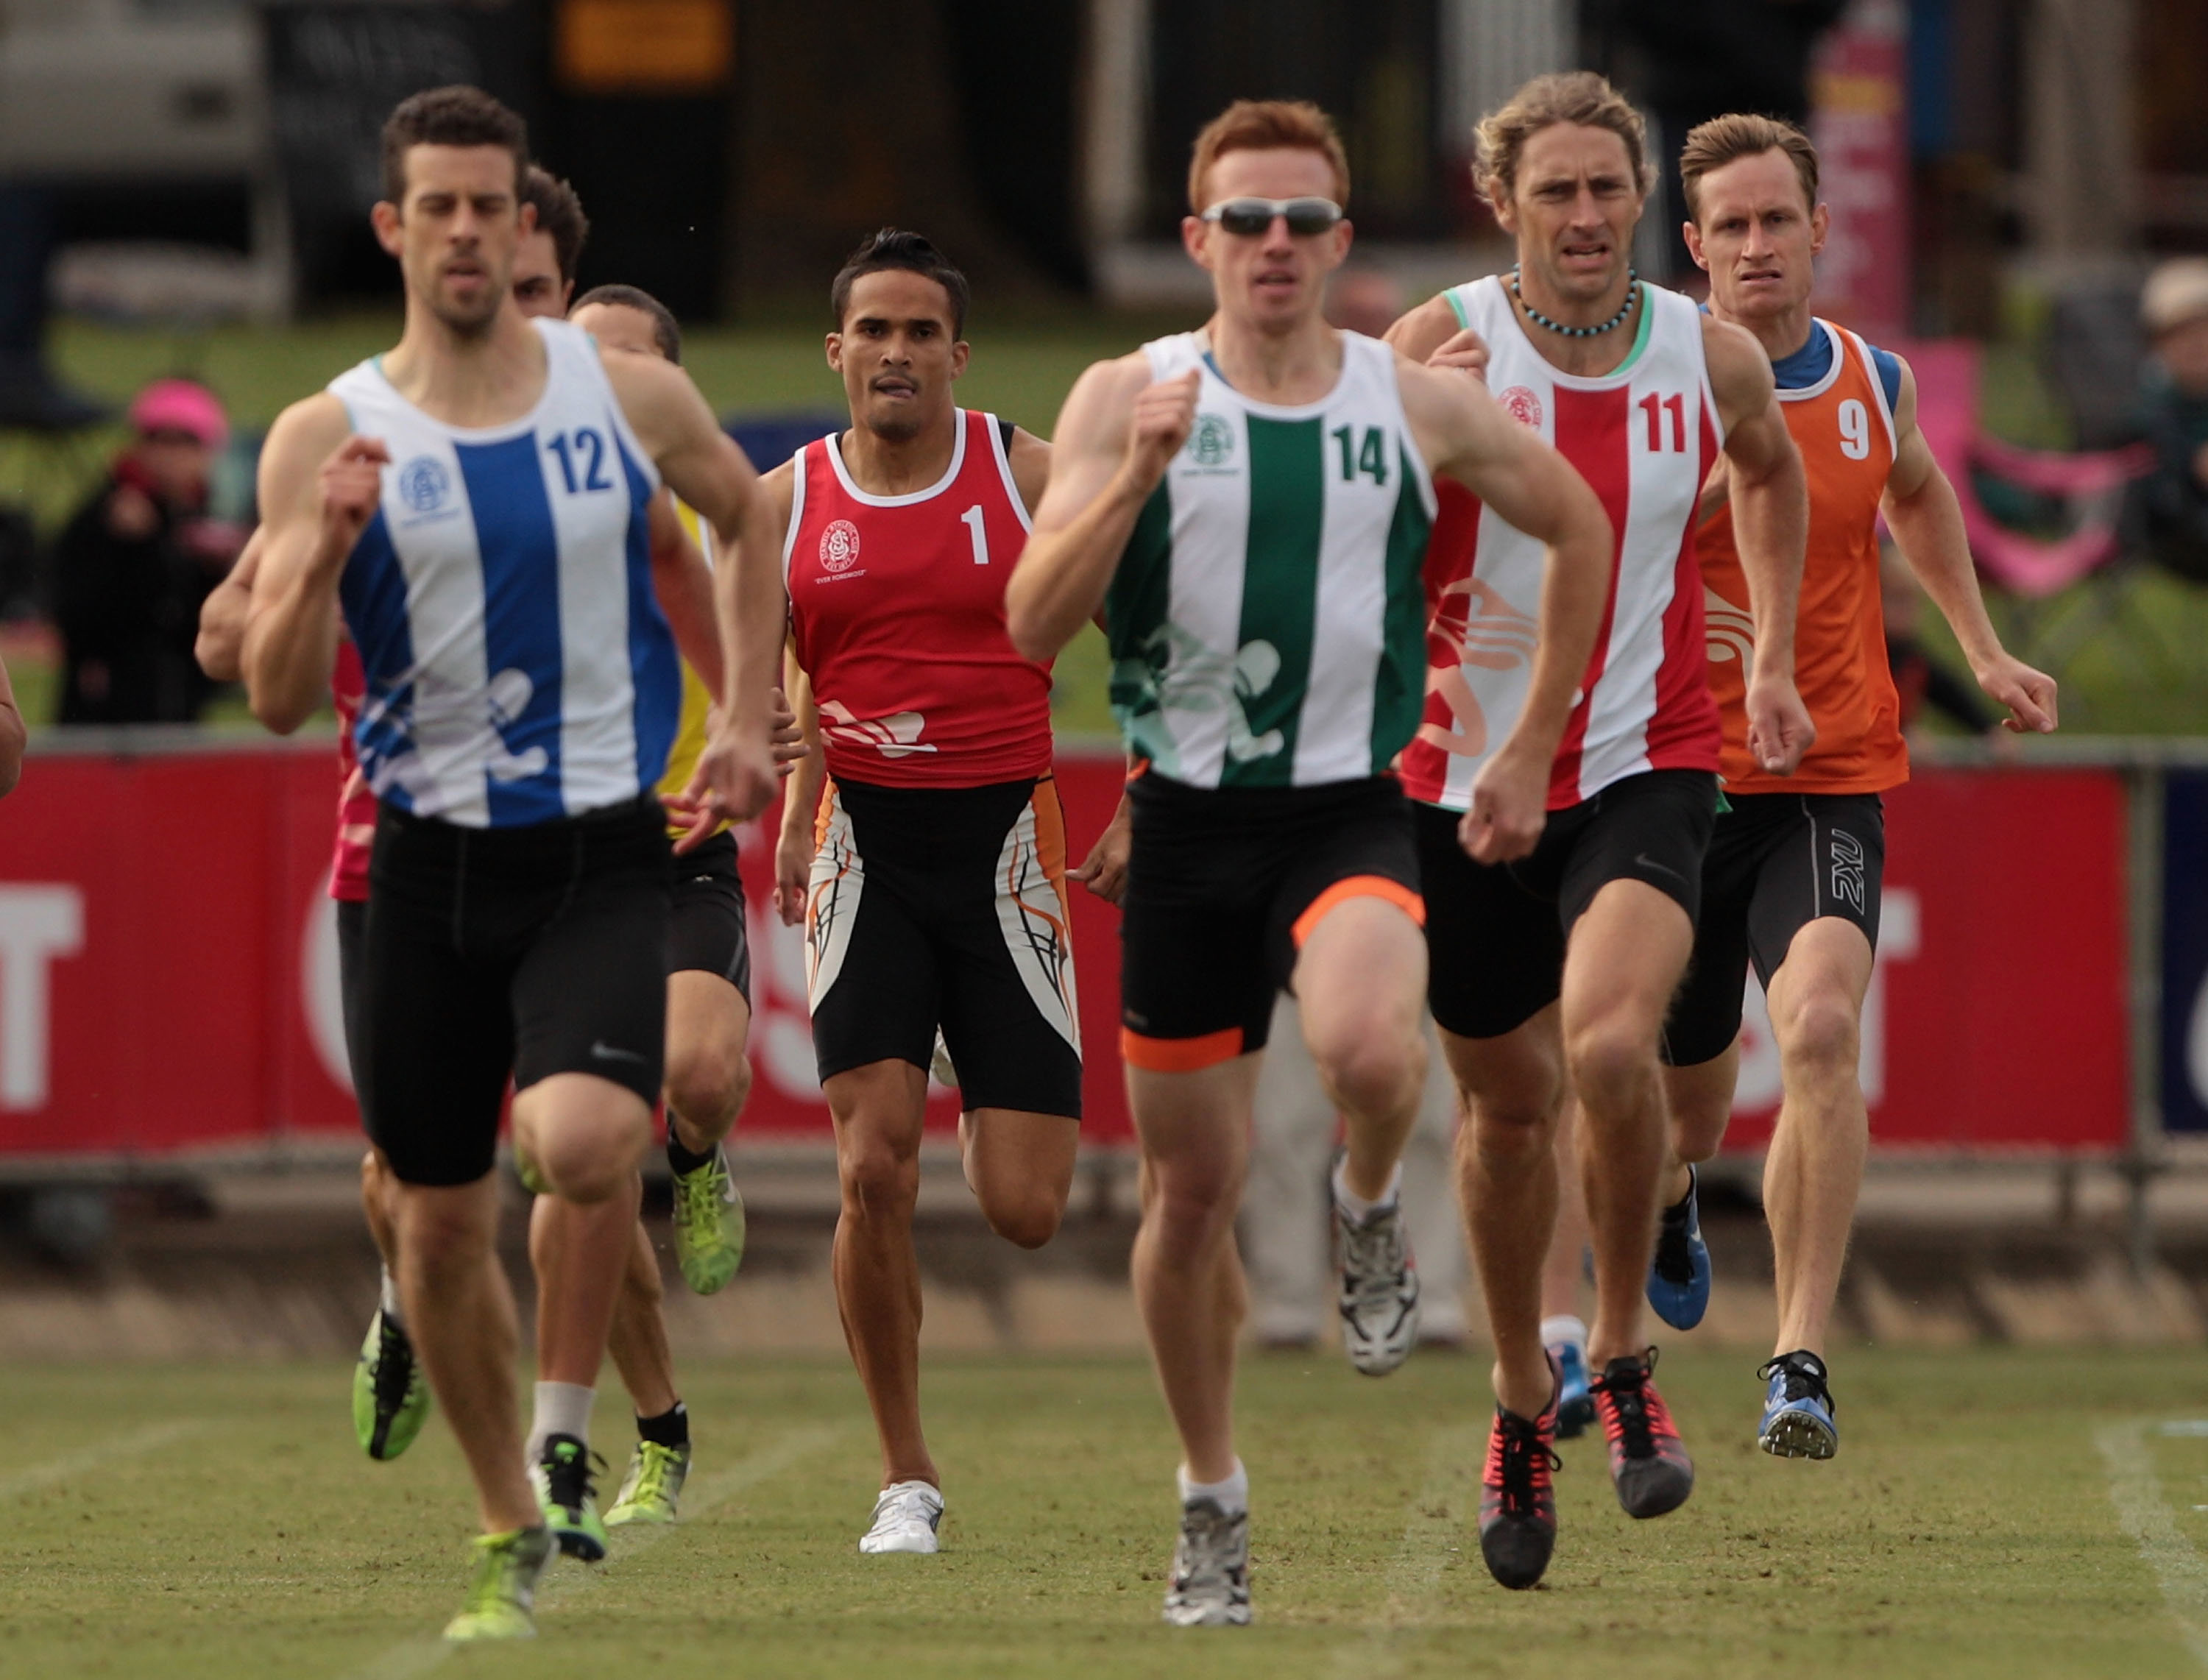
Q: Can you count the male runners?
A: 7